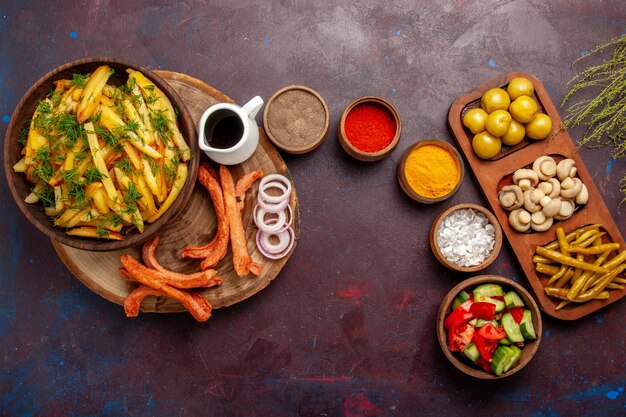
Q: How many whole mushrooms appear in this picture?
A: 12